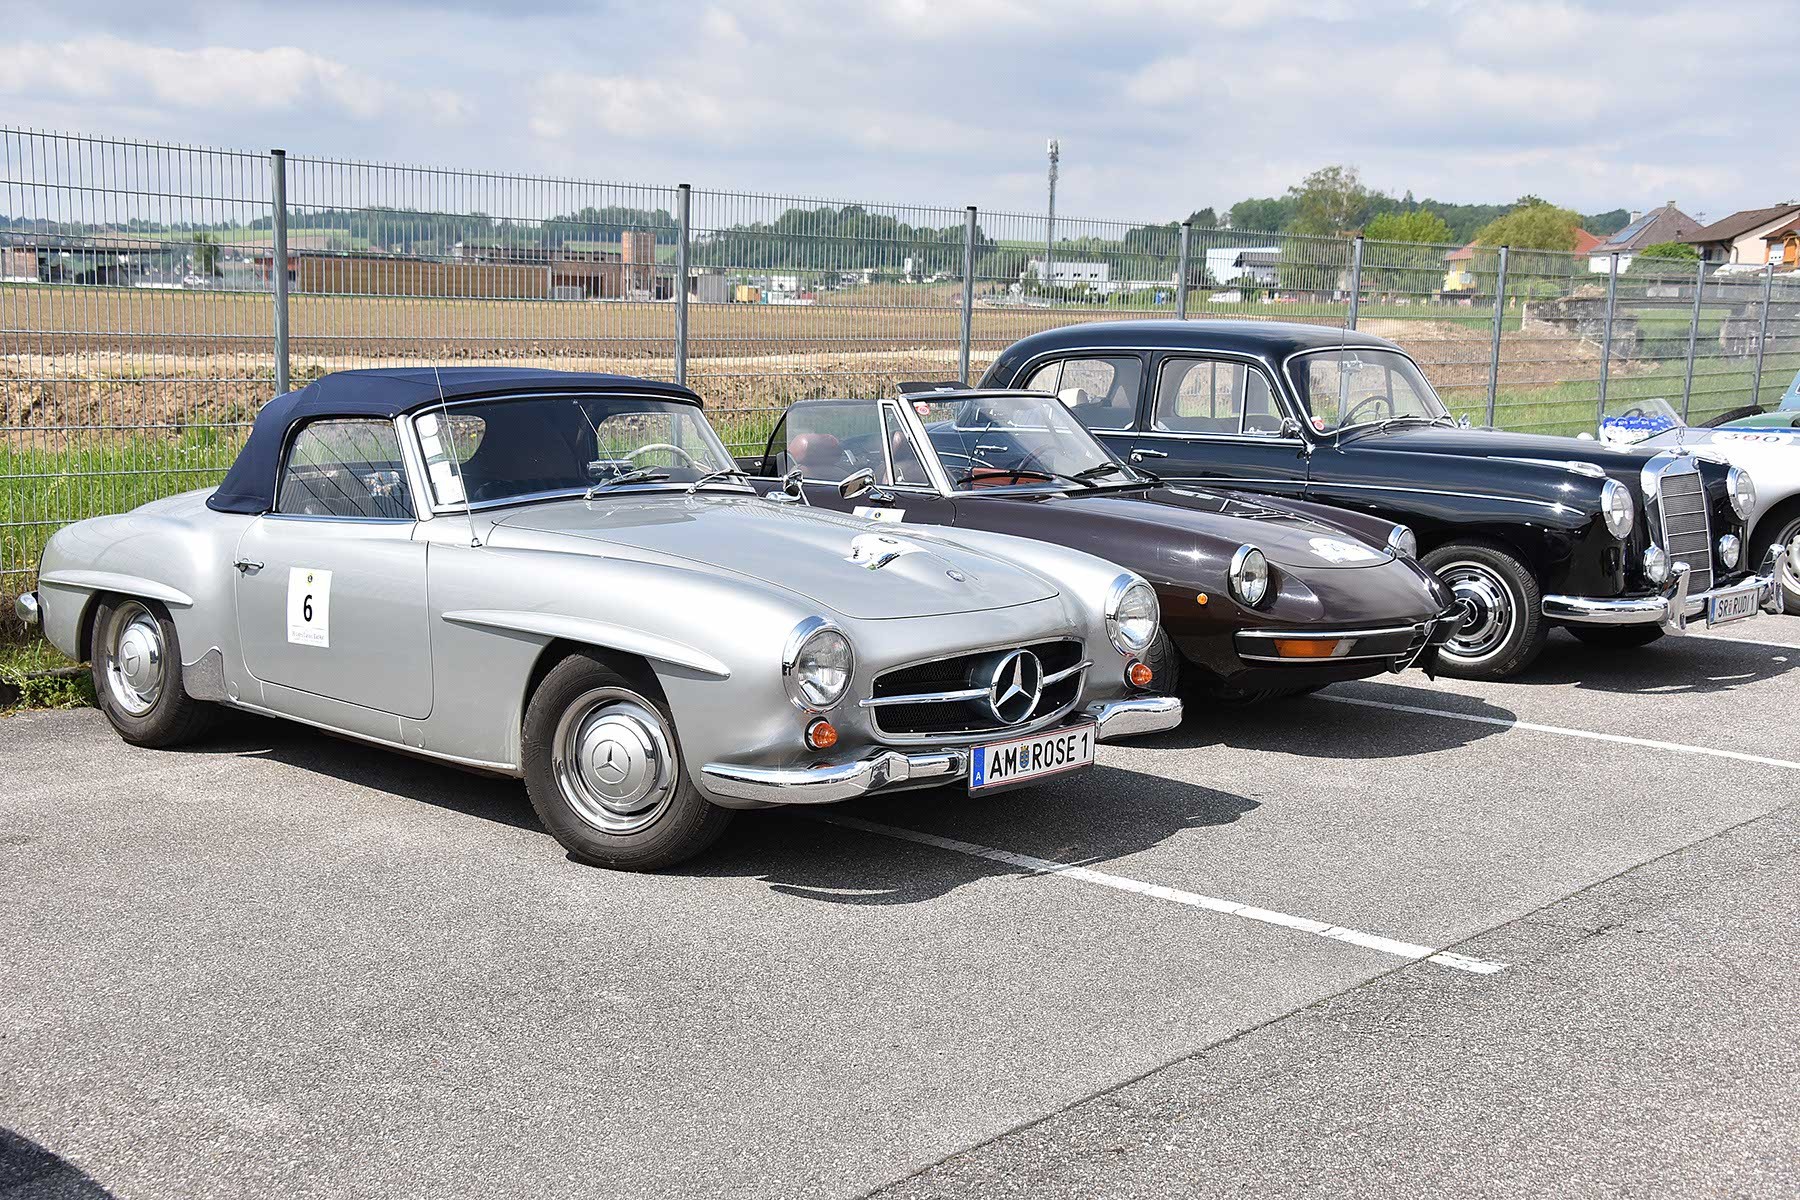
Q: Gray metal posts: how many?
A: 9